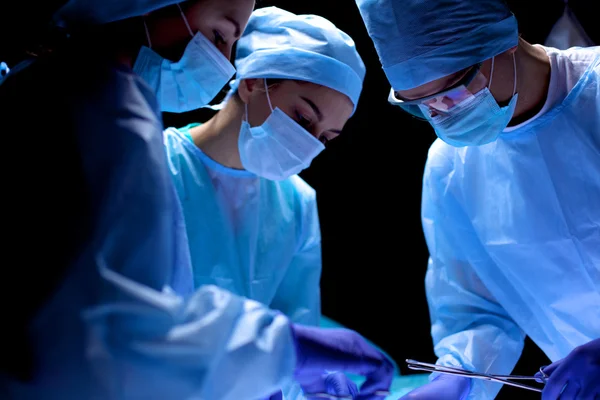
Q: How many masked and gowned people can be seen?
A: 3